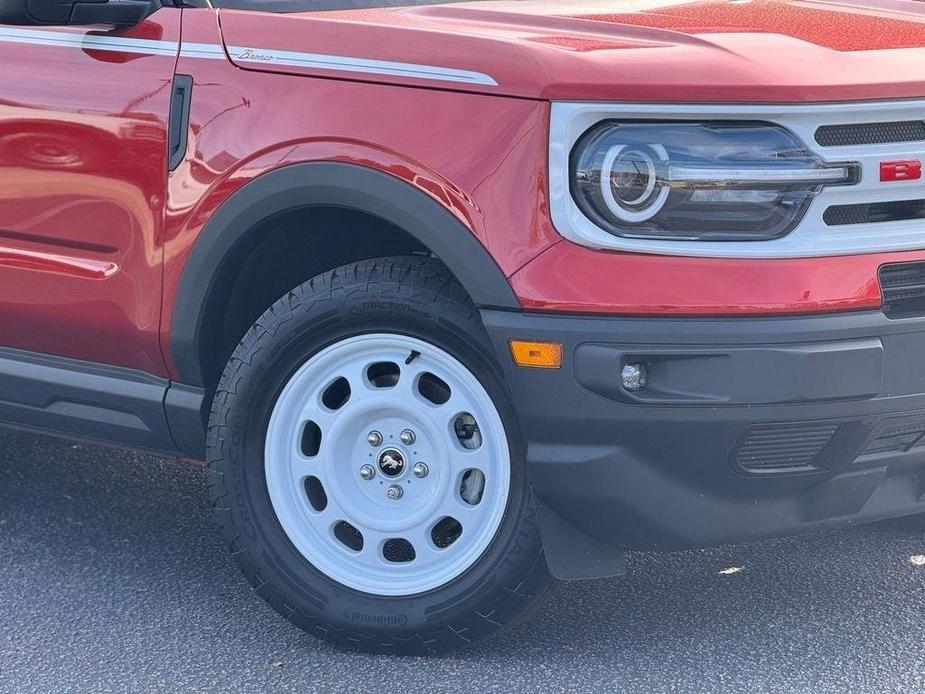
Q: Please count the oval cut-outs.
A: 10